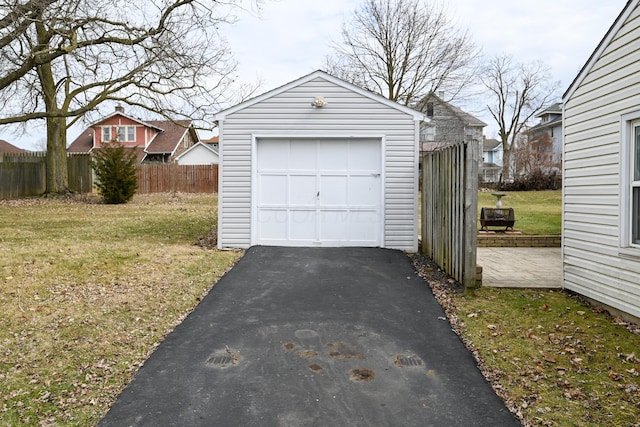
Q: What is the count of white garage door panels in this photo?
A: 12